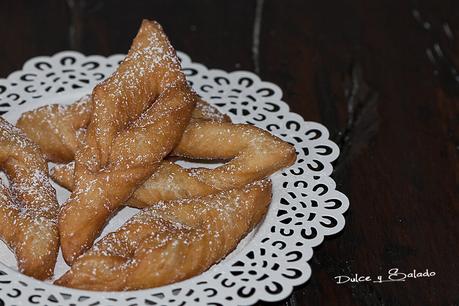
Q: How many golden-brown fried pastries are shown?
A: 5